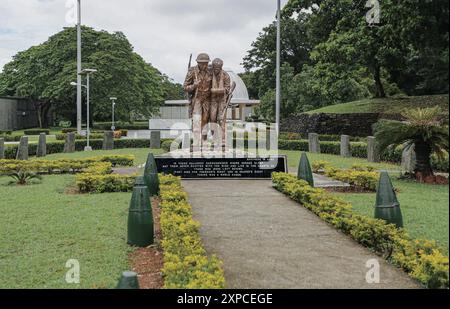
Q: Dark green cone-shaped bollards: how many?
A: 5